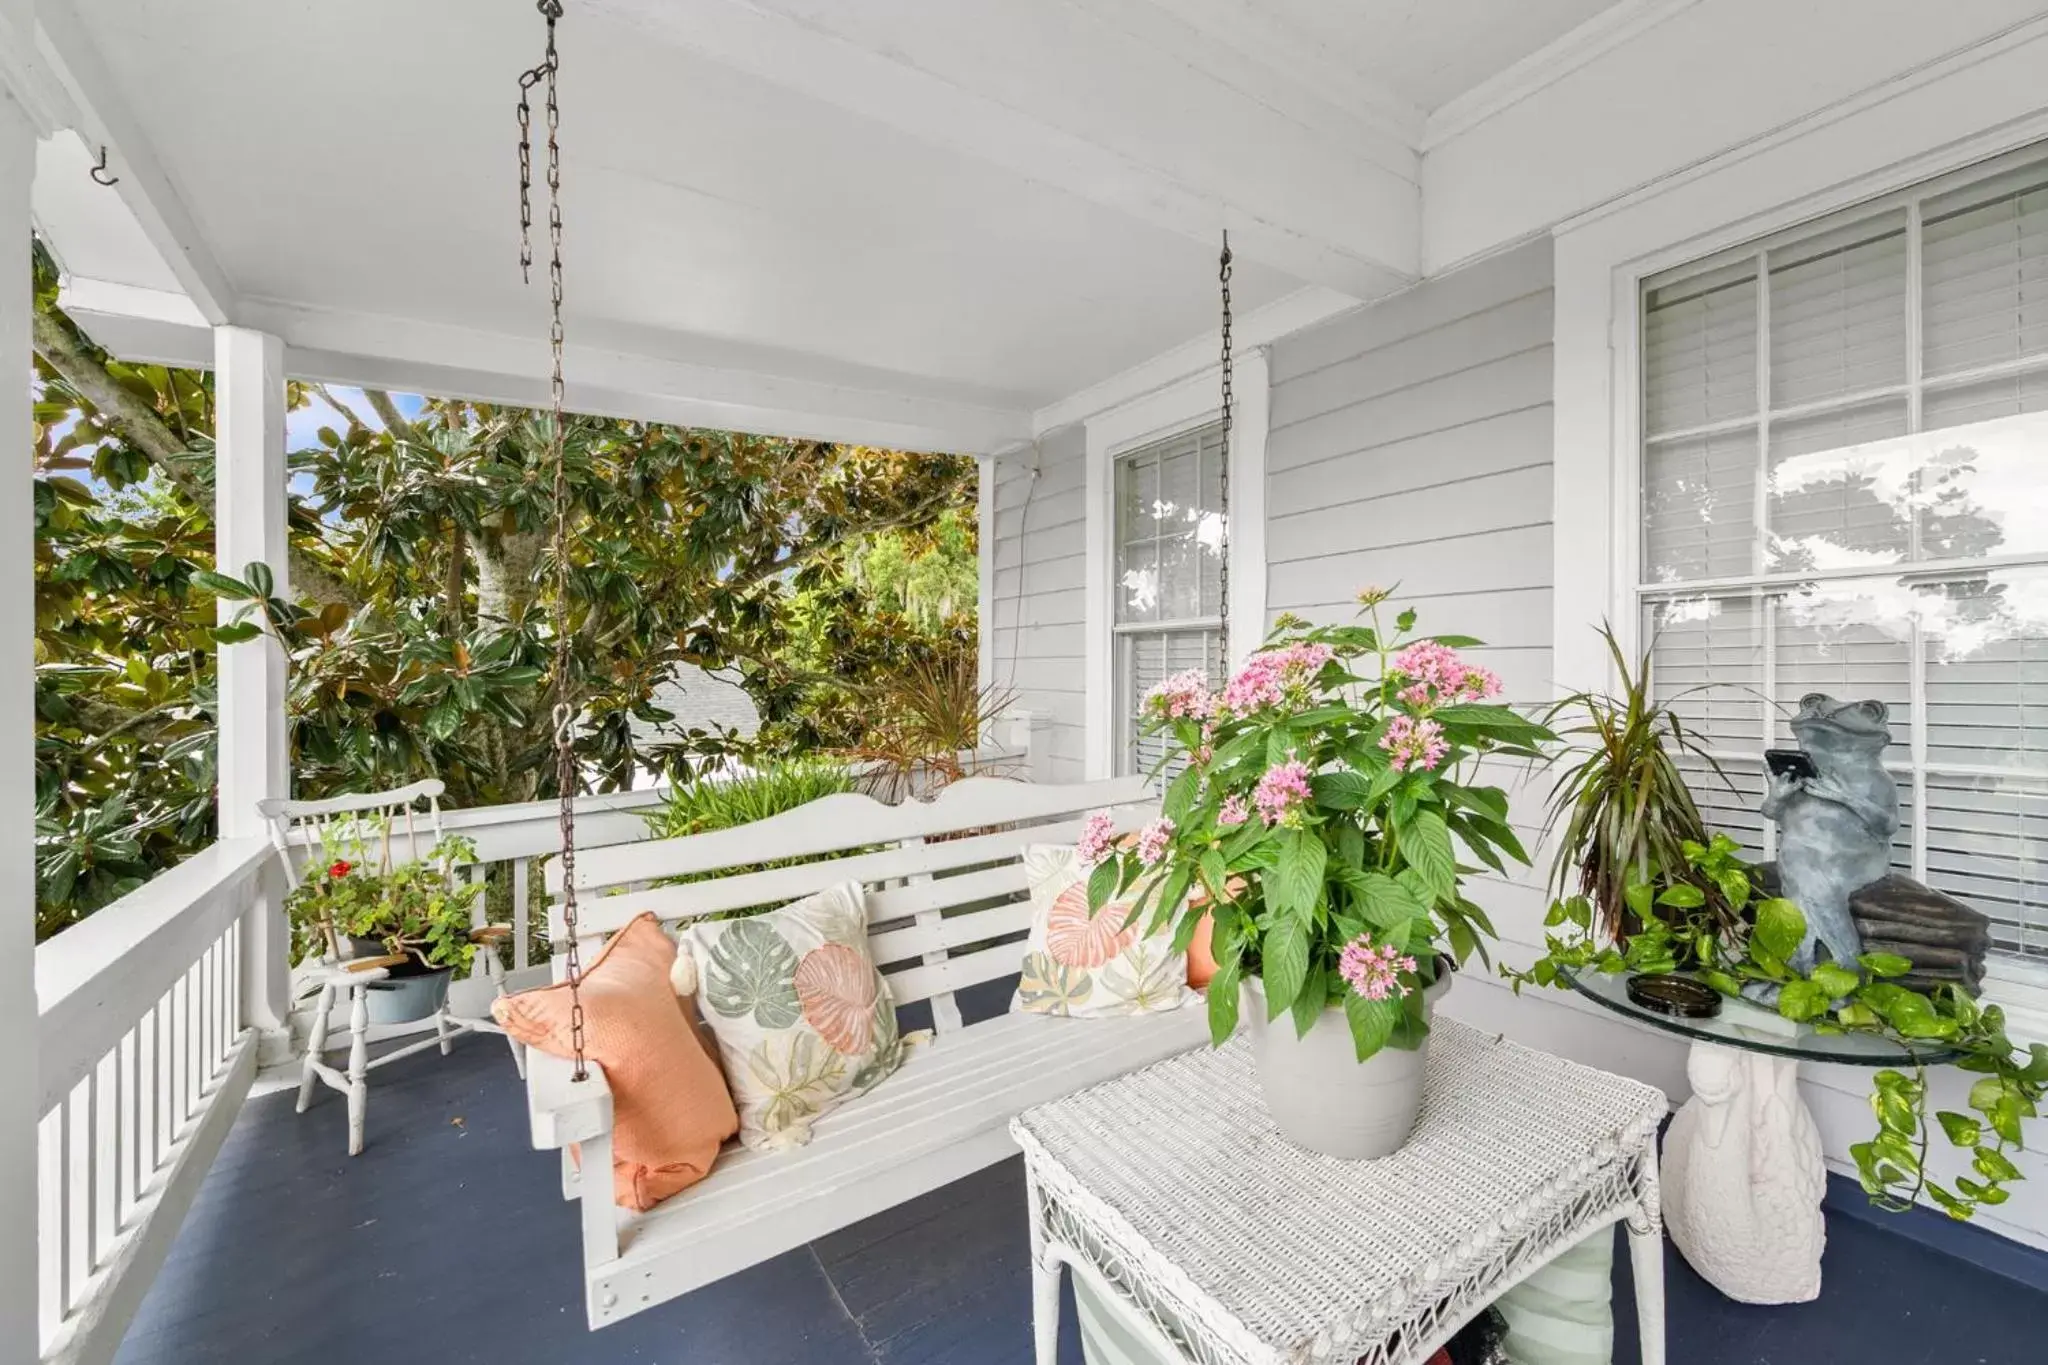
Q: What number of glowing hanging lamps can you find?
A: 0